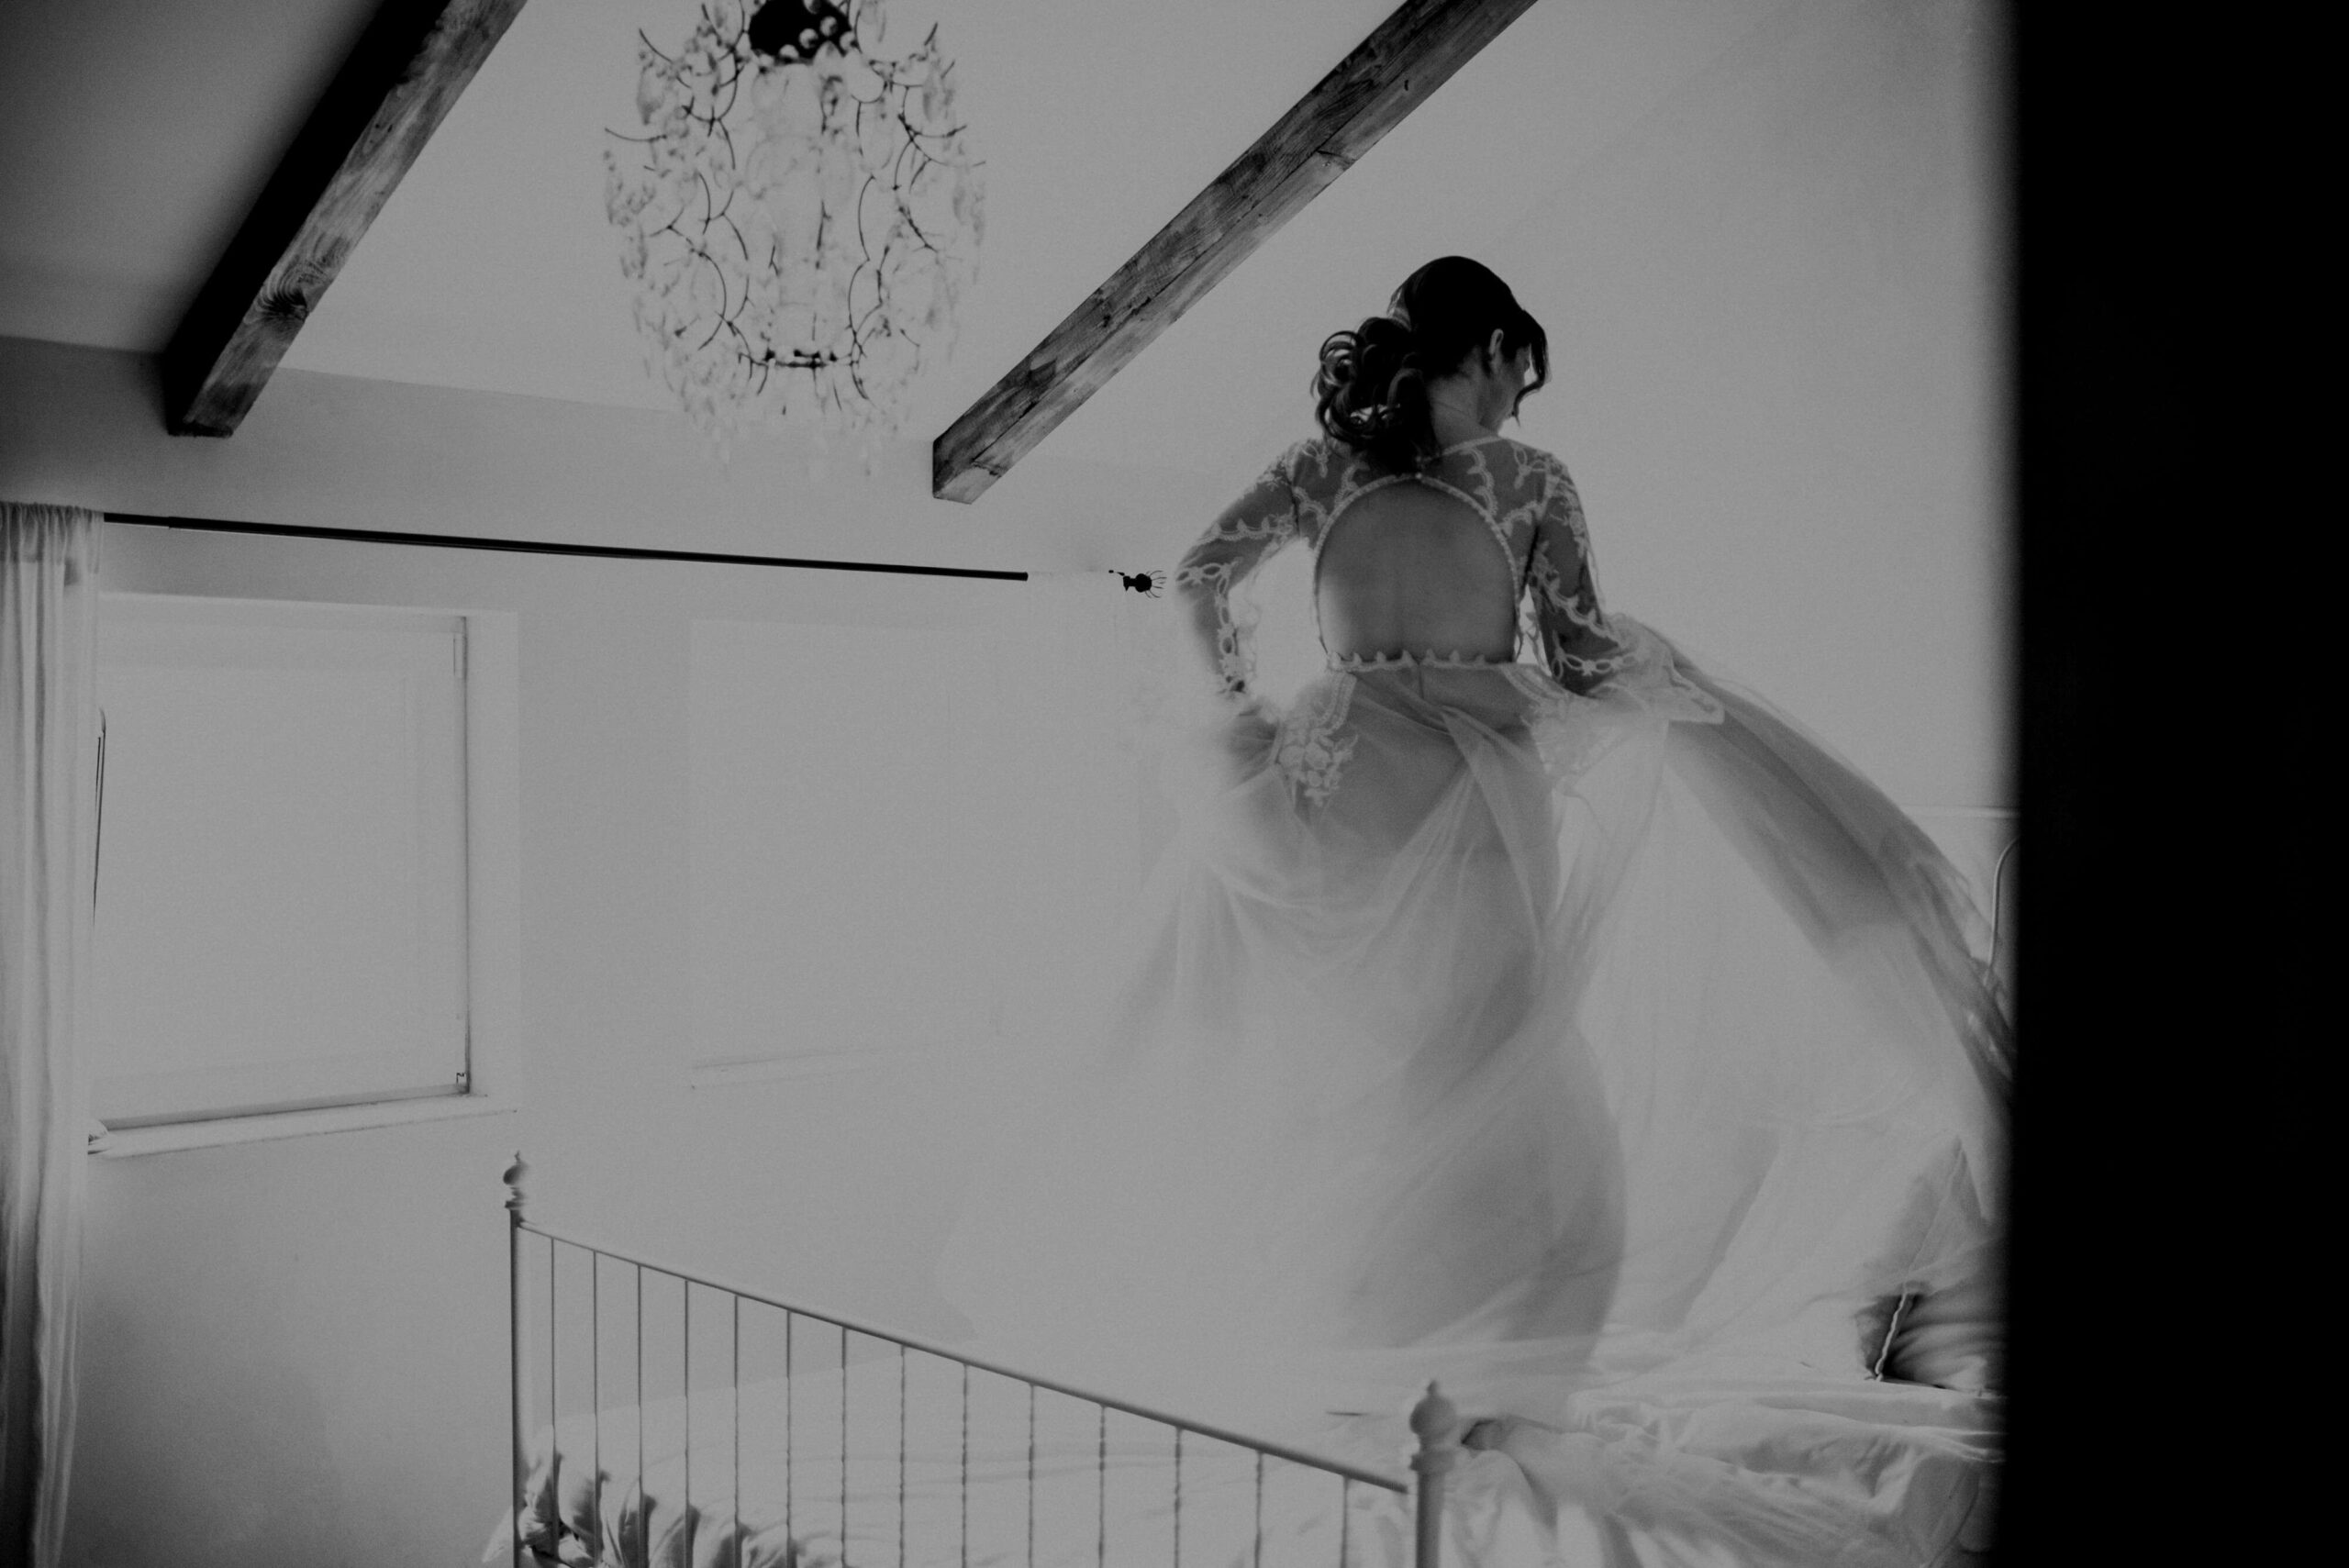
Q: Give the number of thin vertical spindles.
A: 14